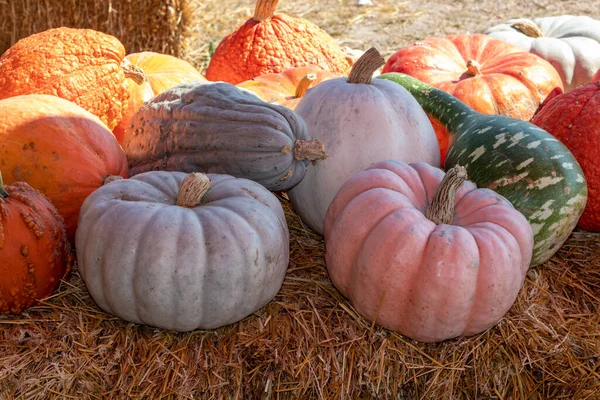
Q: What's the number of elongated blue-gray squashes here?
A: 1